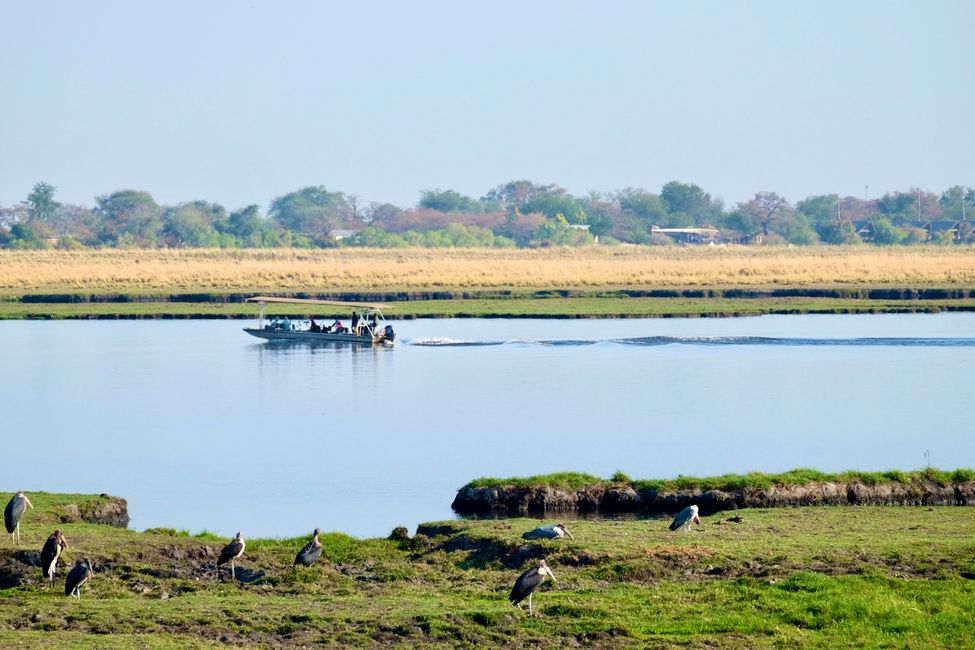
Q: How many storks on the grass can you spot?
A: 8